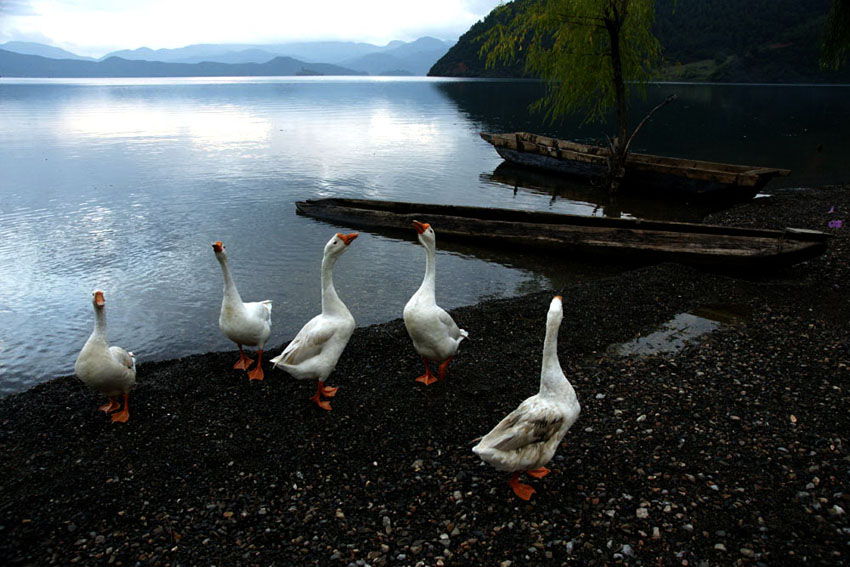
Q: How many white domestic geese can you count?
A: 5